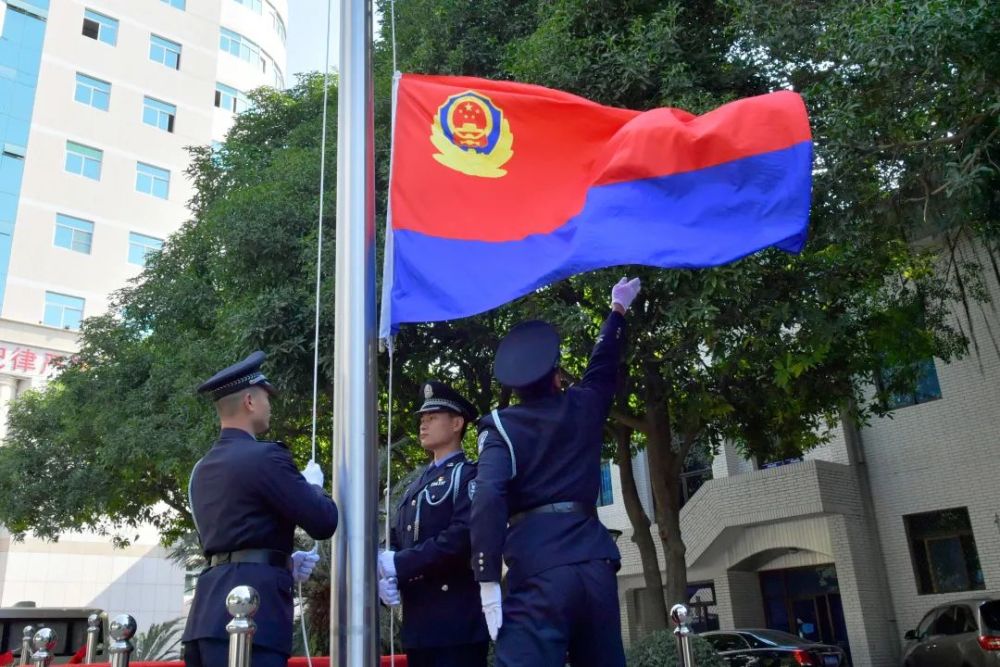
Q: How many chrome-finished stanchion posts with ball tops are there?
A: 6